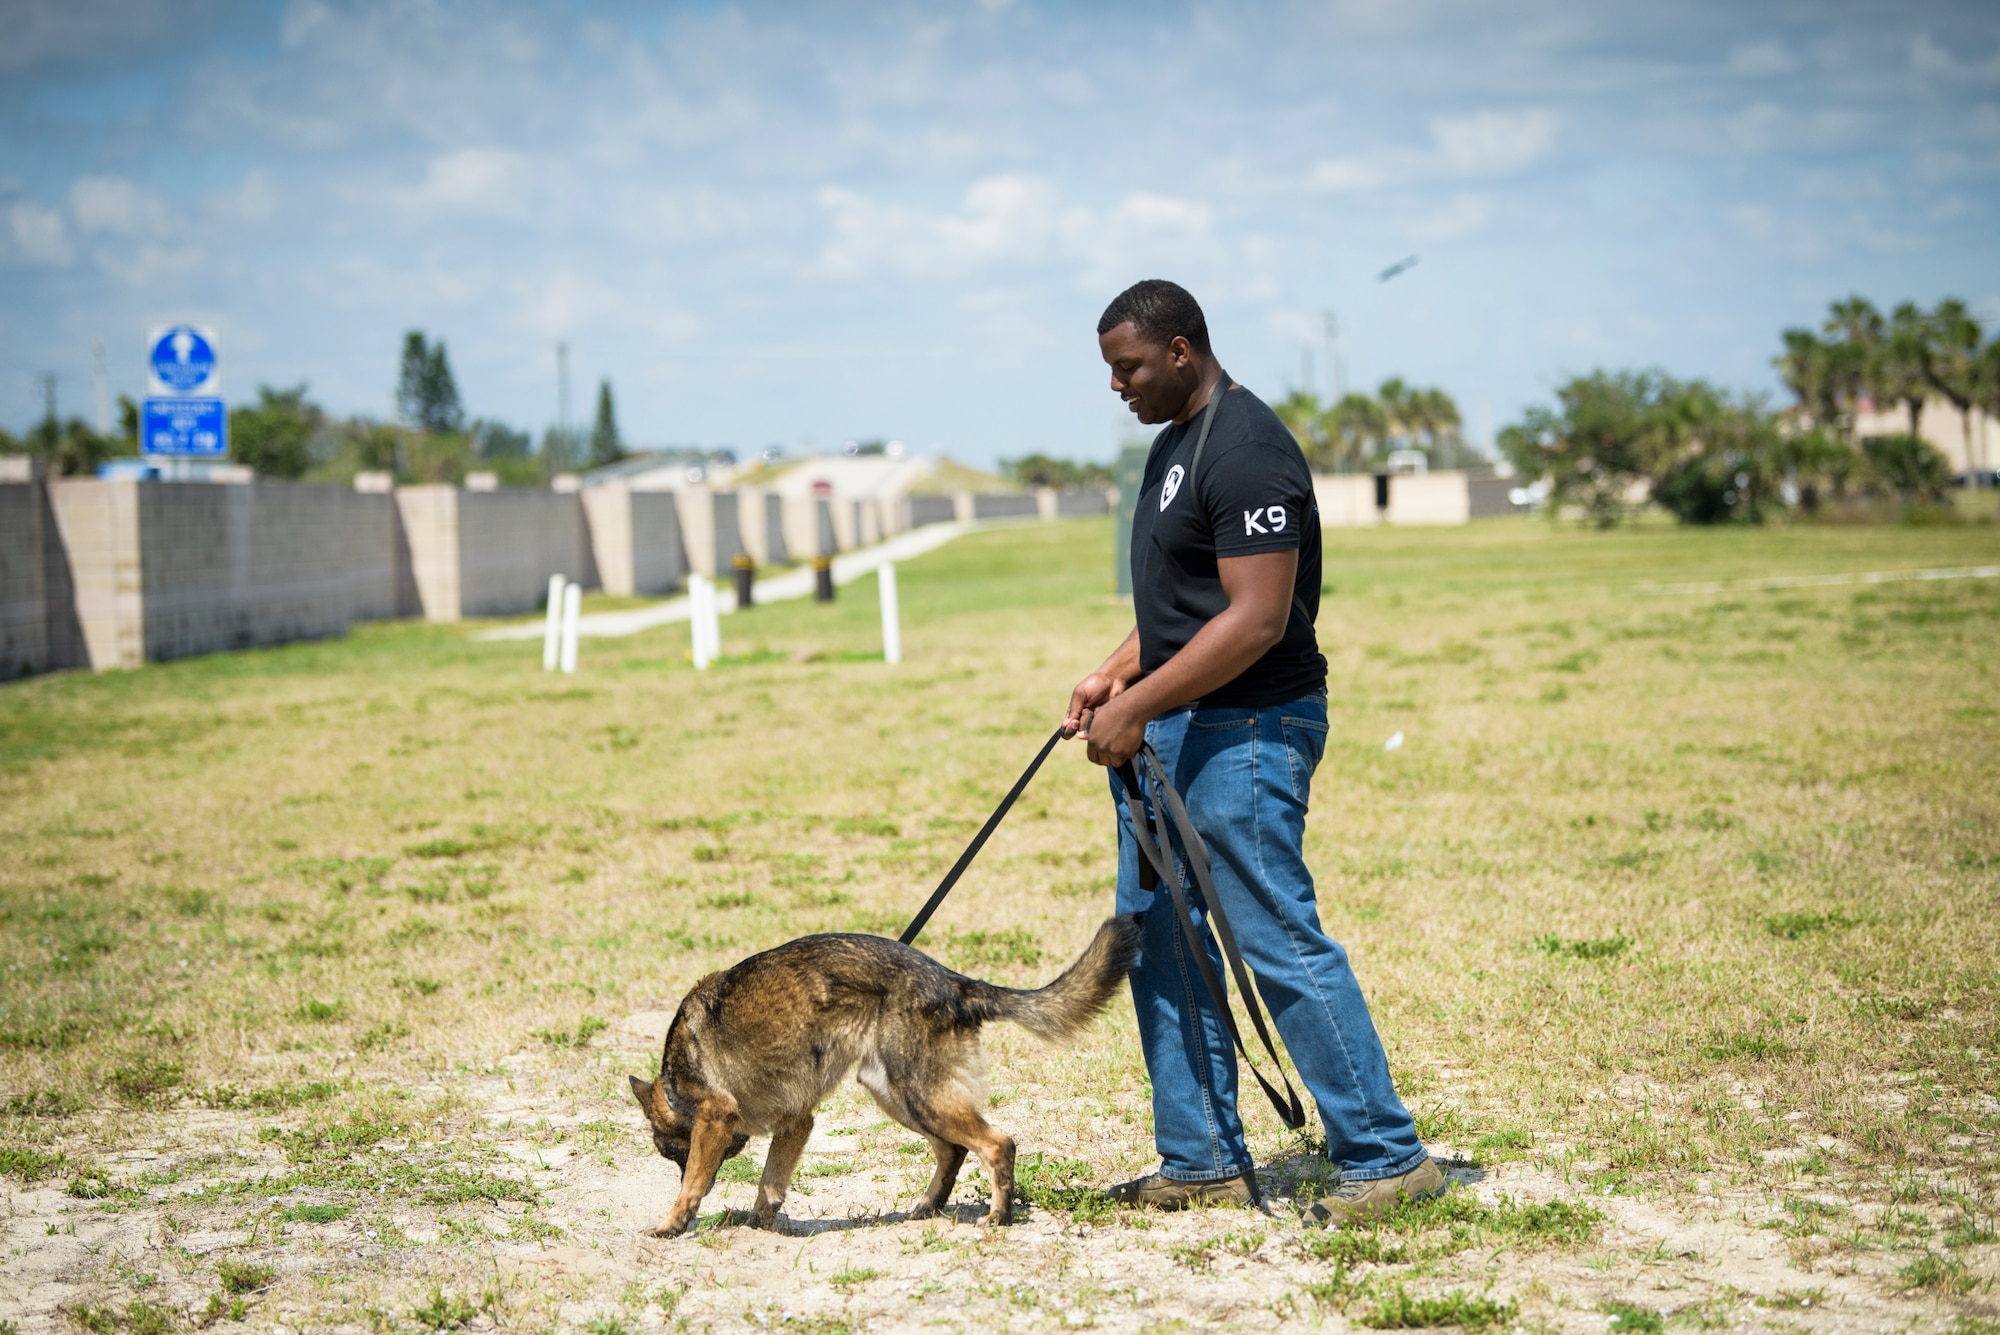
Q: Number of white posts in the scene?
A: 5